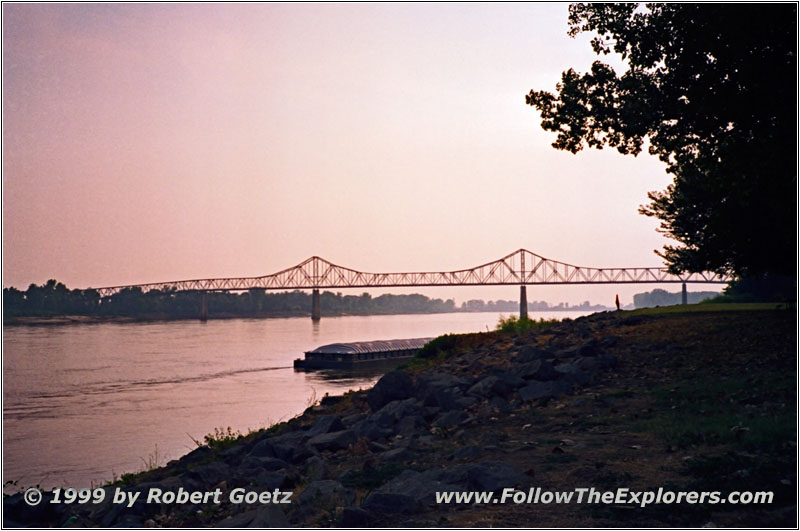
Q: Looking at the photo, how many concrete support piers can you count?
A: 4